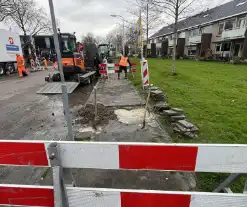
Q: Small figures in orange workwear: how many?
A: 3